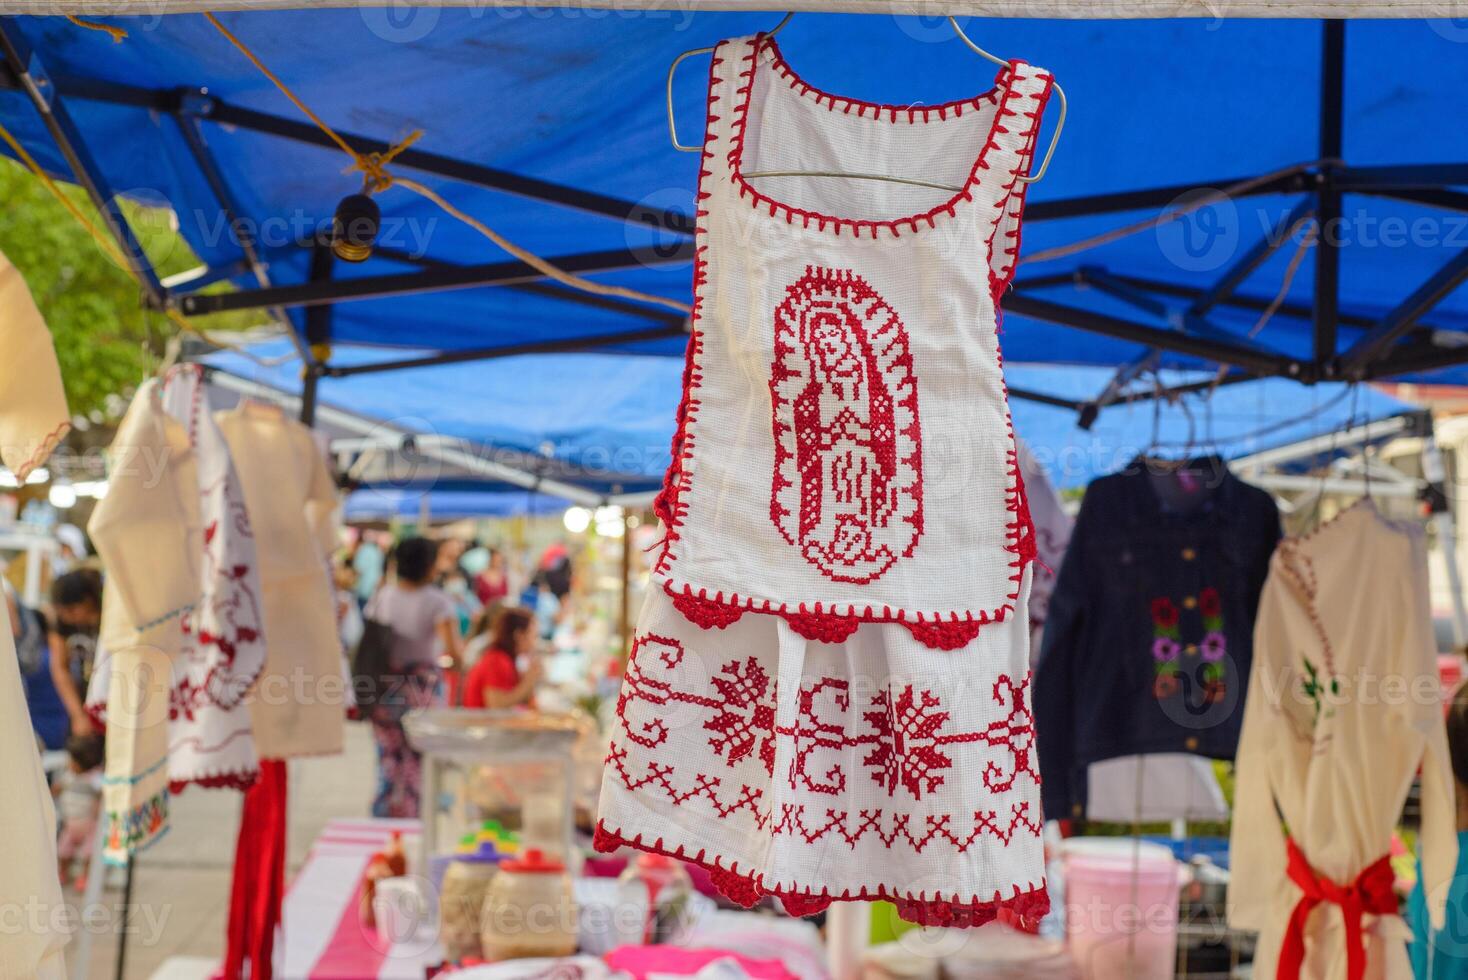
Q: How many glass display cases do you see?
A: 1